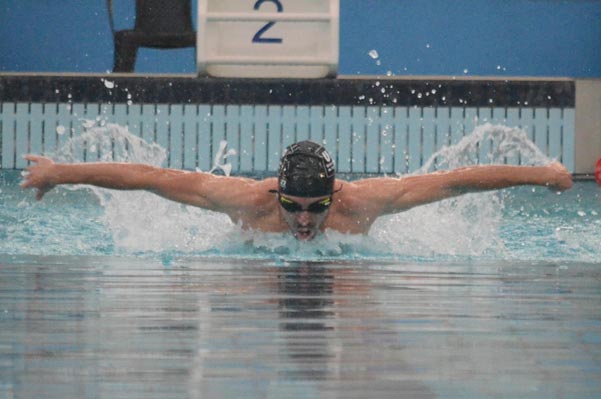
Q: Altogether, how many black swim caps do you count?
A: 1